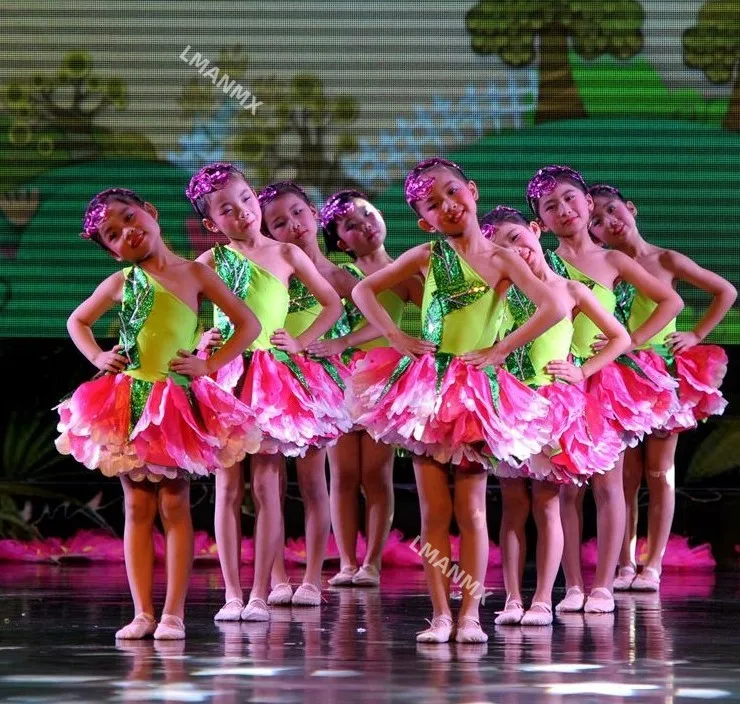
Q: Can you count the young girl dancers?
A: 8